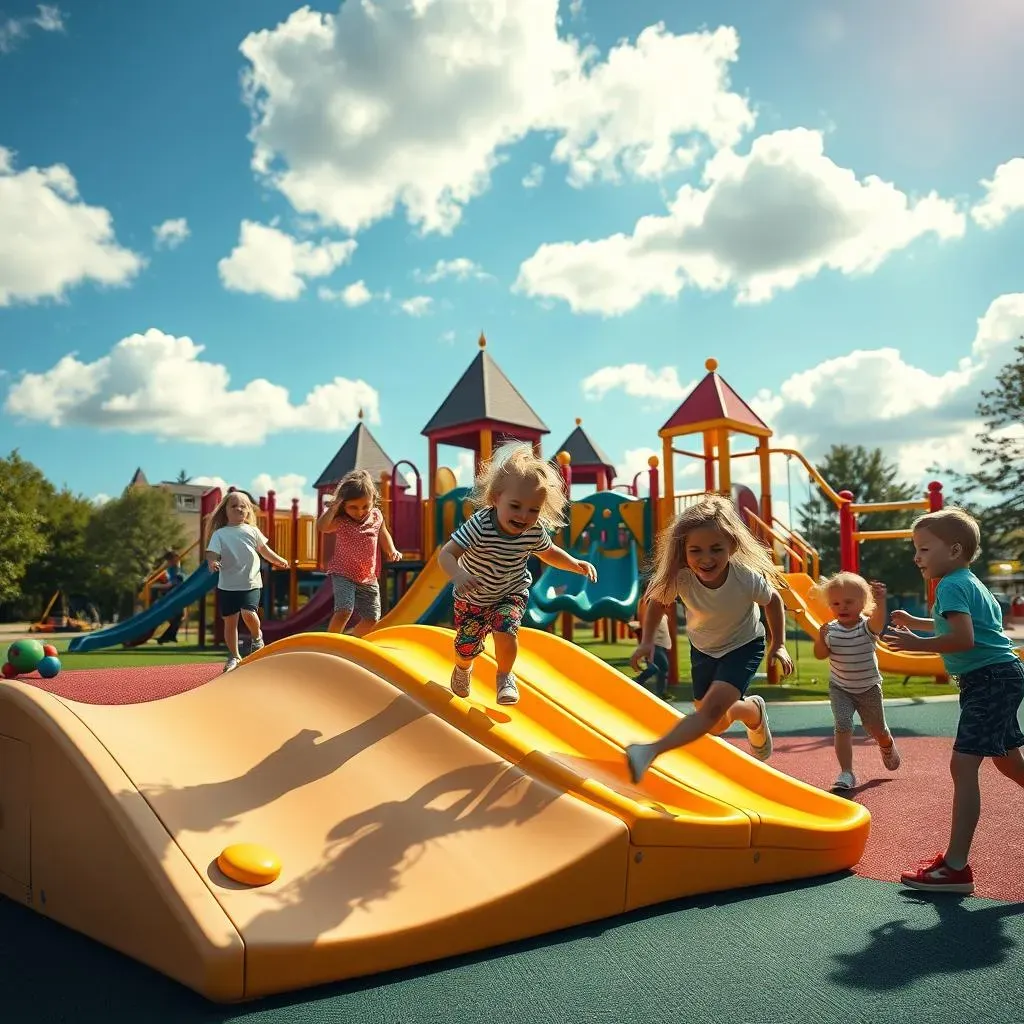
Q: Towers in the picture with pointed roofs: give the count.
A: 4